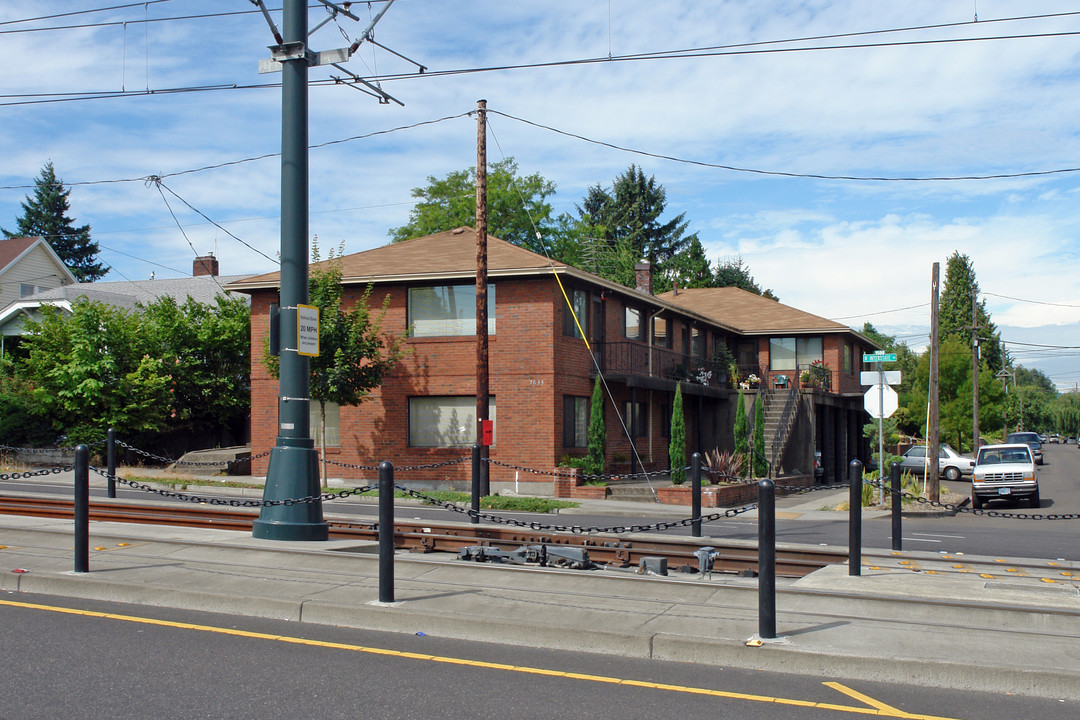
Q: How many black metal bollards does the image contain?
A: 8